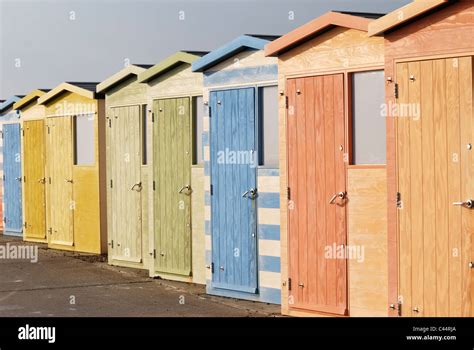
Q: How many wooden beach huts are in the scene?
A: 8